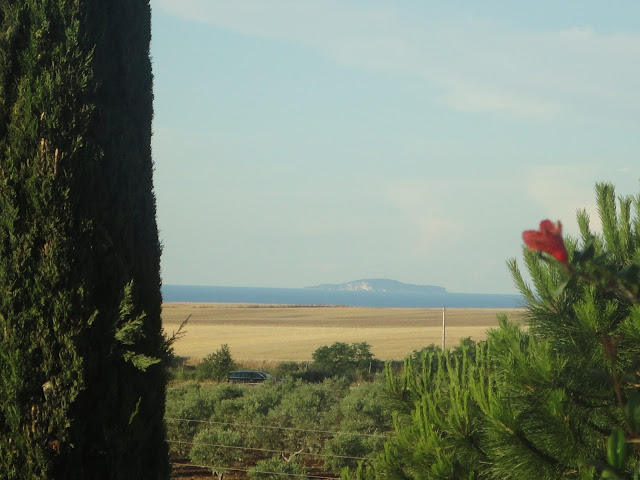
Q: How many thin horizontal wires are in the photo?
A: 3